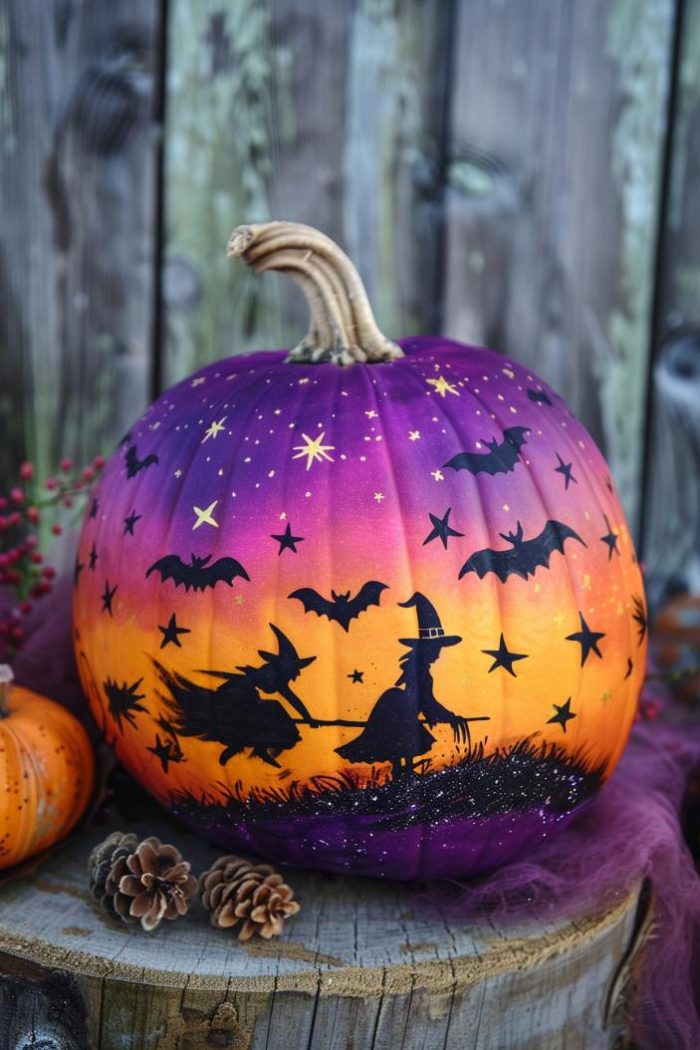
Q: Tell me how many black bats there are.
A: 6